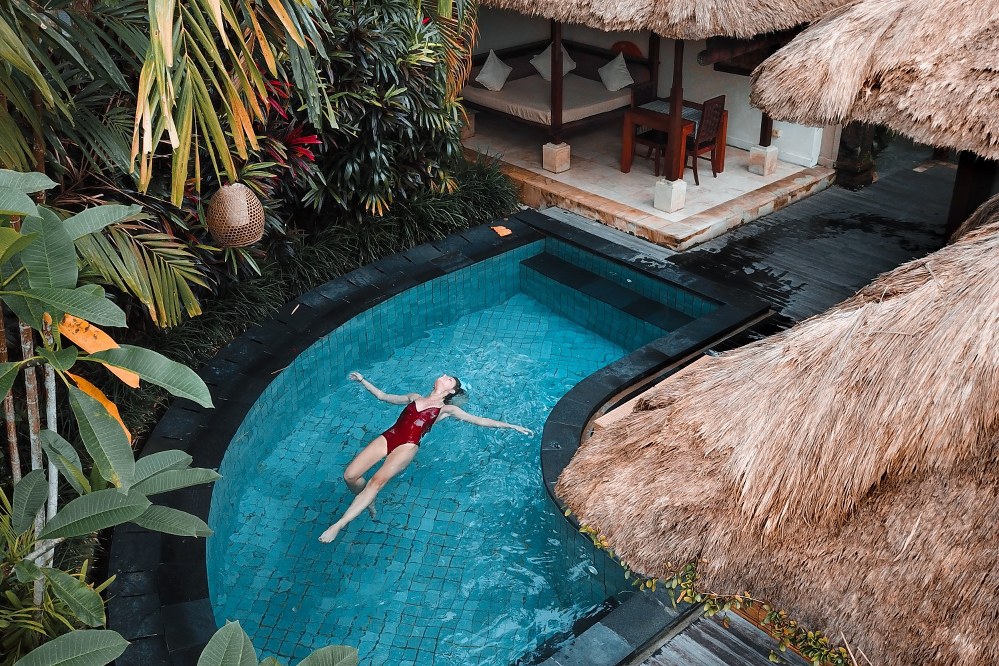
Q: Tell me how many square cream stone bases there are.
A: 3